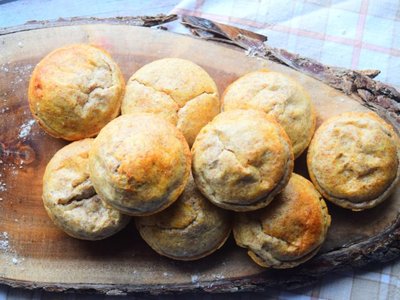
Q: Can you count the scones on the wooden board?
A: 9